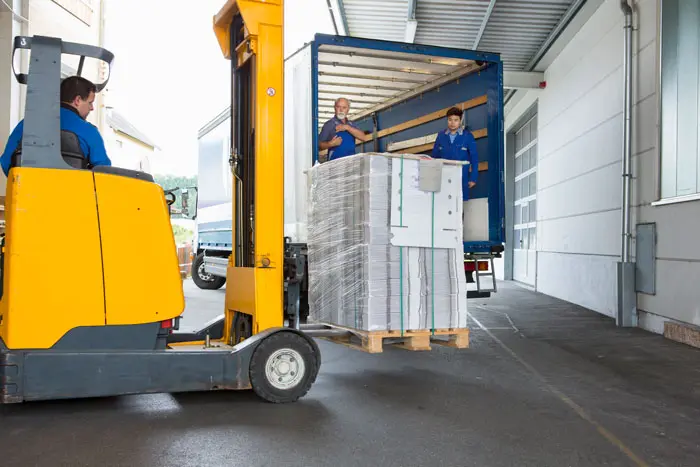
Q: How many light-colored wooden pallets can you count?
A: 1